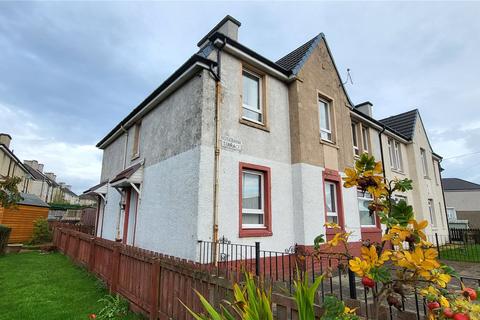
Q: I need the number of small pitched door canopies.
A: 2